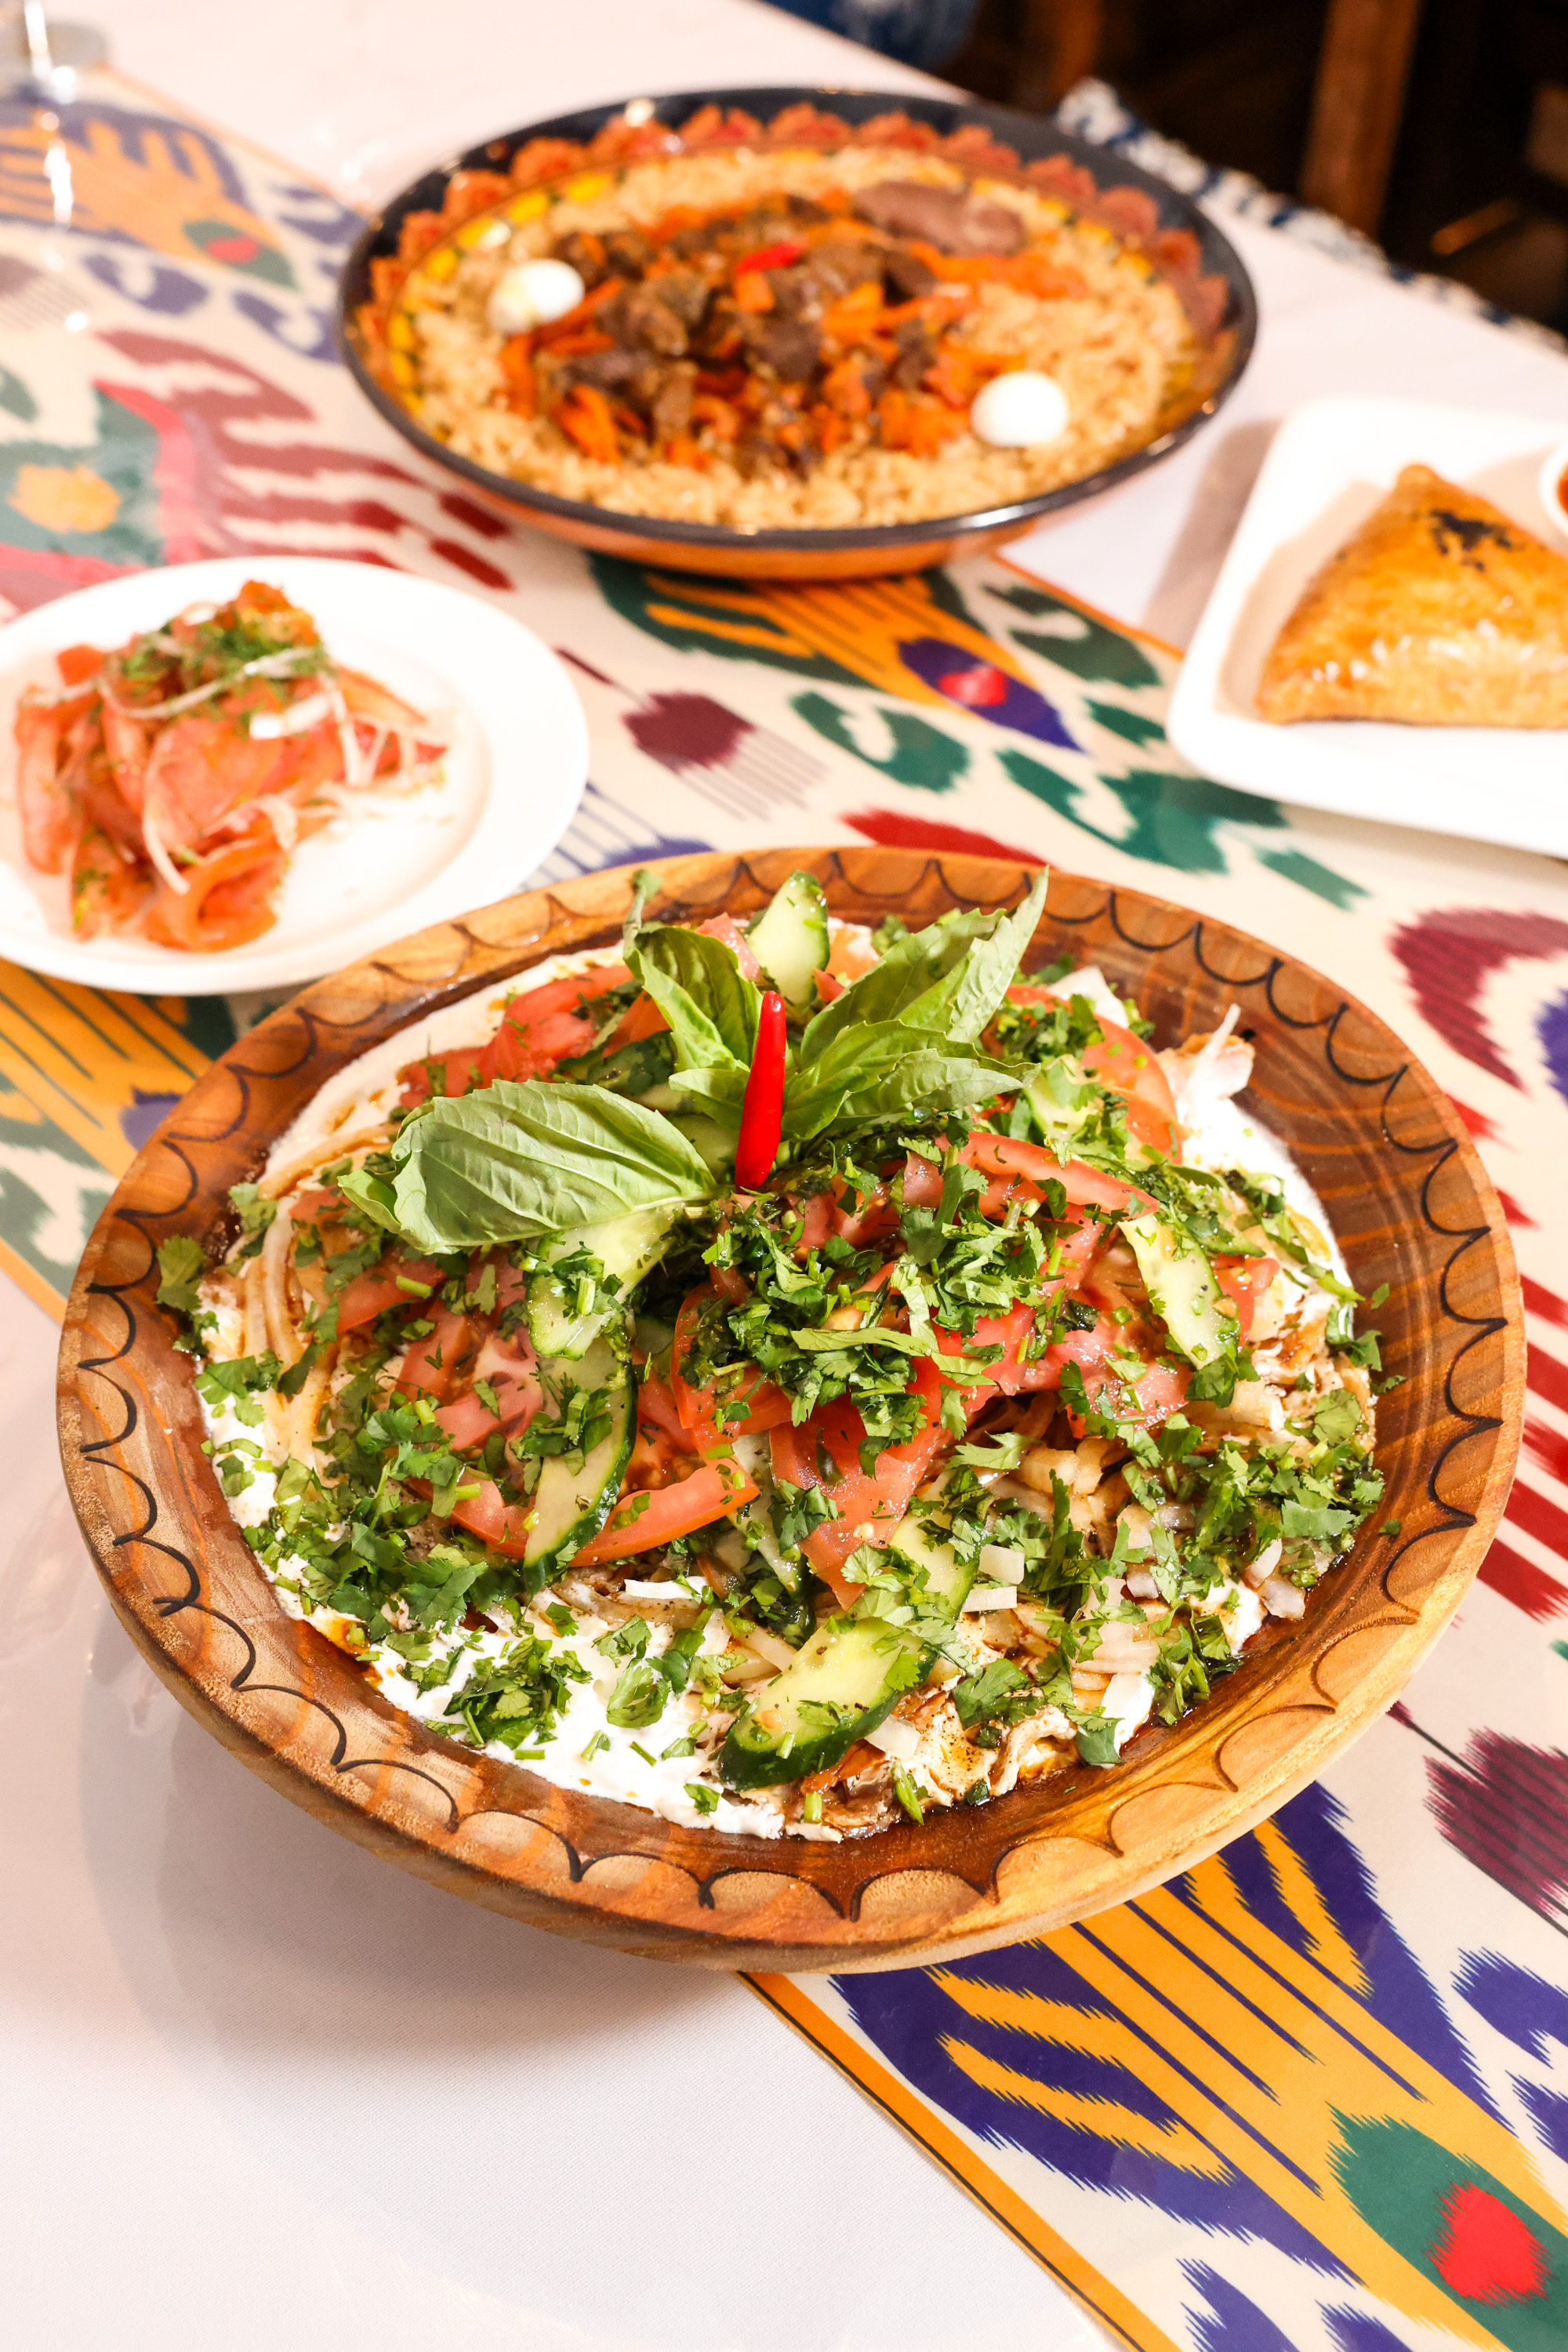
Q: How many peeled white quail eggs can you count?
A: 2